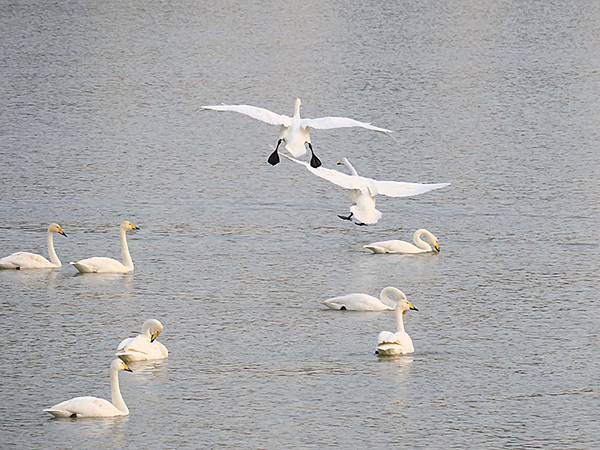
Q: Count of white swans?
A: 9